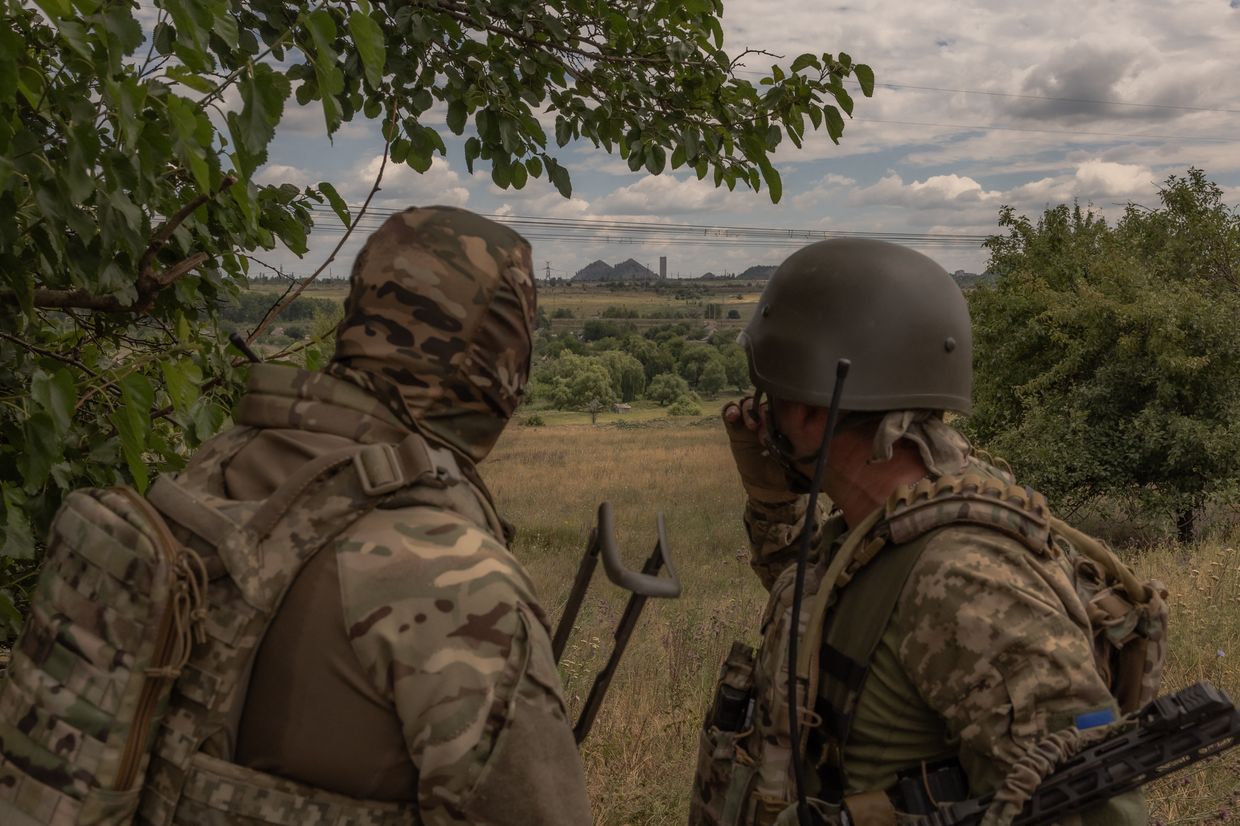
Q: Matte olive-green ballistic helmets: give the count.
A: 1